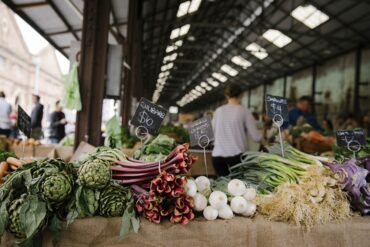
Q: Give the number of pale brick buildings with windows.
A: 1